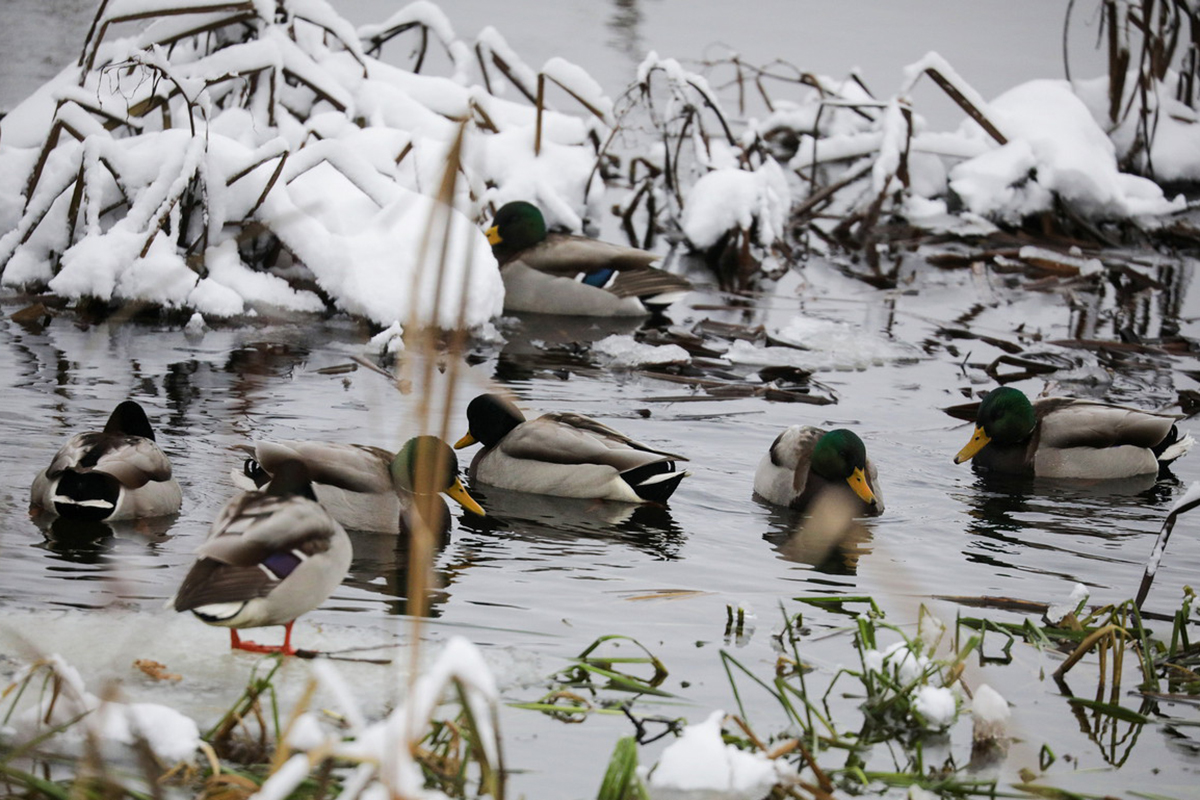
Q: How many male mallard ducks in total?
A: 7